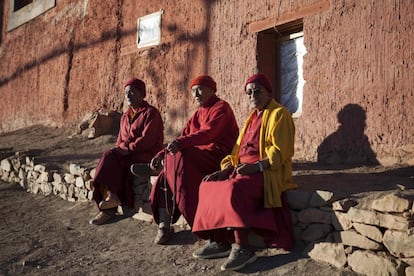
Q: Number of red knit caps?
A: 3